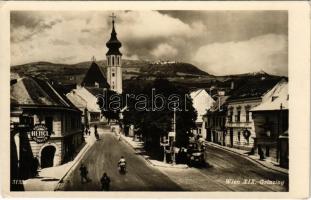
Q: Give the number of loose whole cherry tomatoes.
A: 0